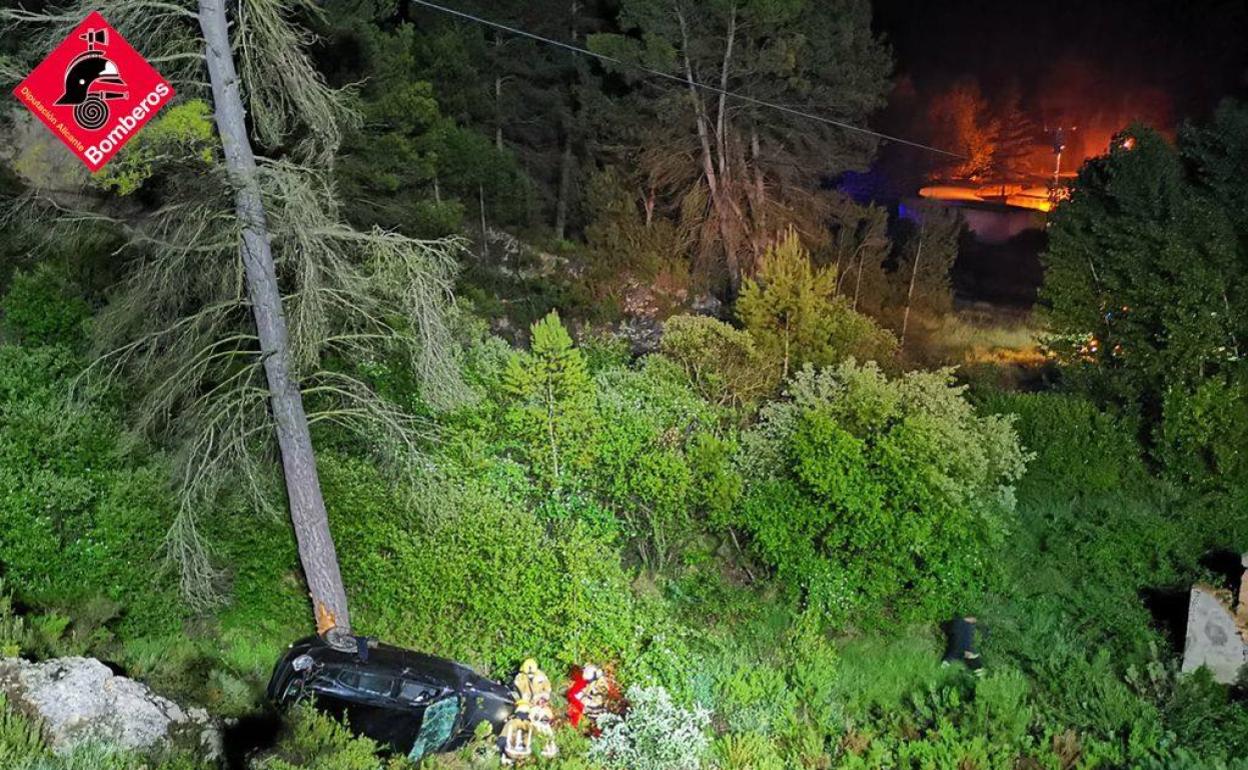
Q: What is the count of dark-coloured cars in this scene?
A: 1